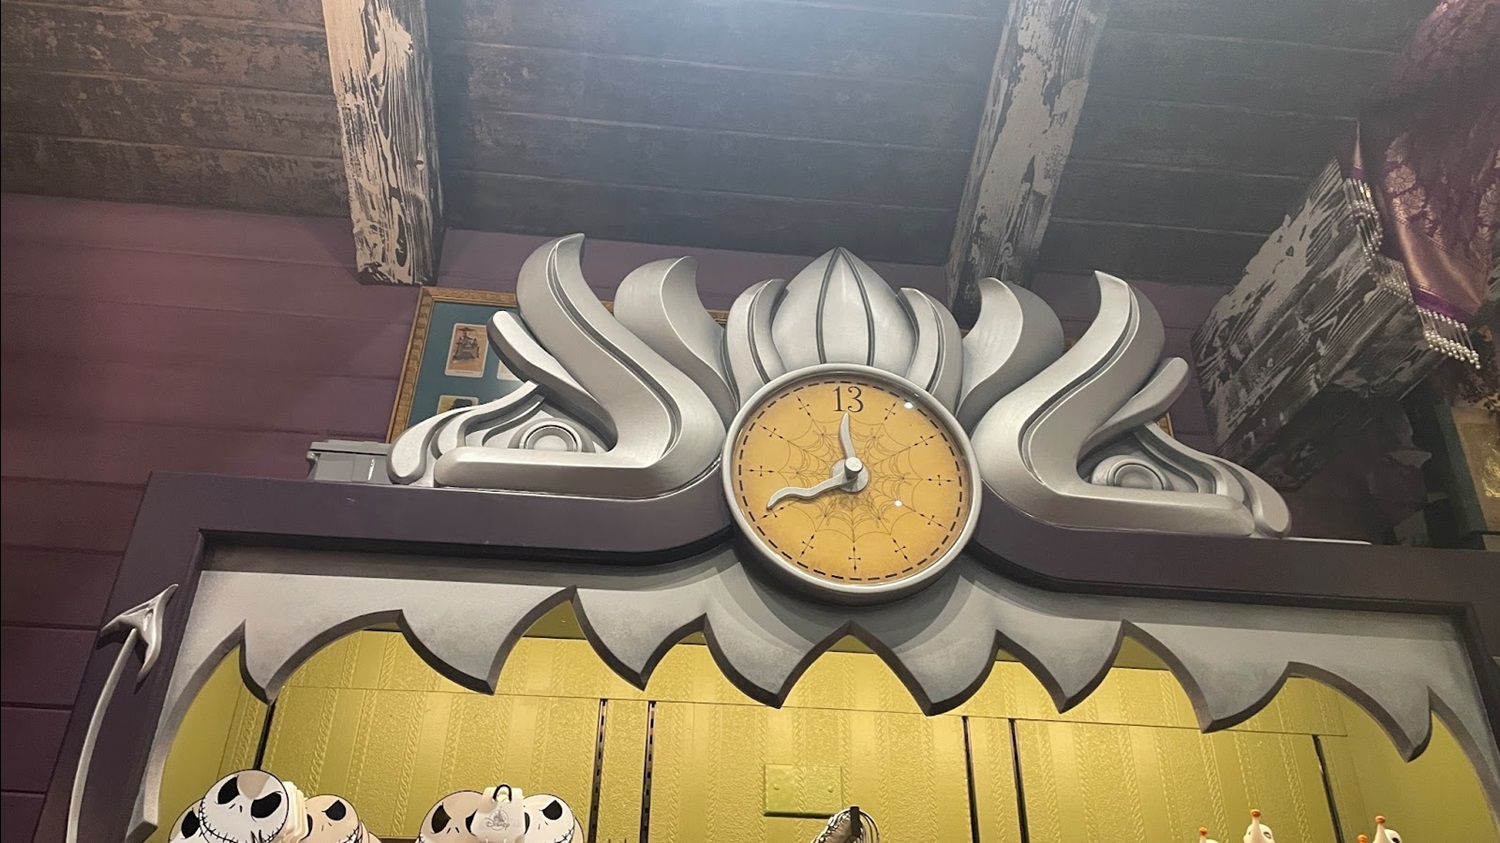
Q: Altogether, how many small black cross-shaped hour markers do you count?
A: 11